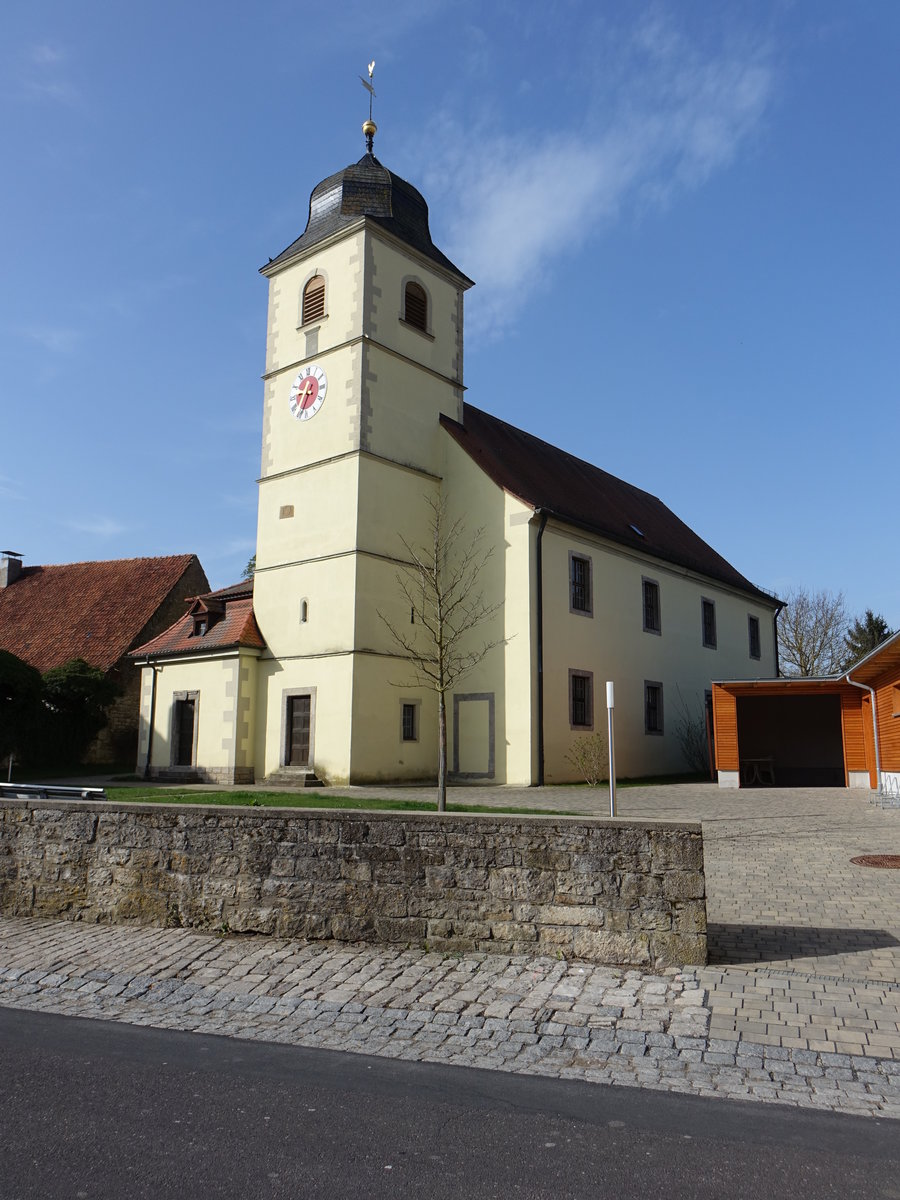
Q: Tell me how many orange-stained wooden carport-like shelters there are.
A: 1